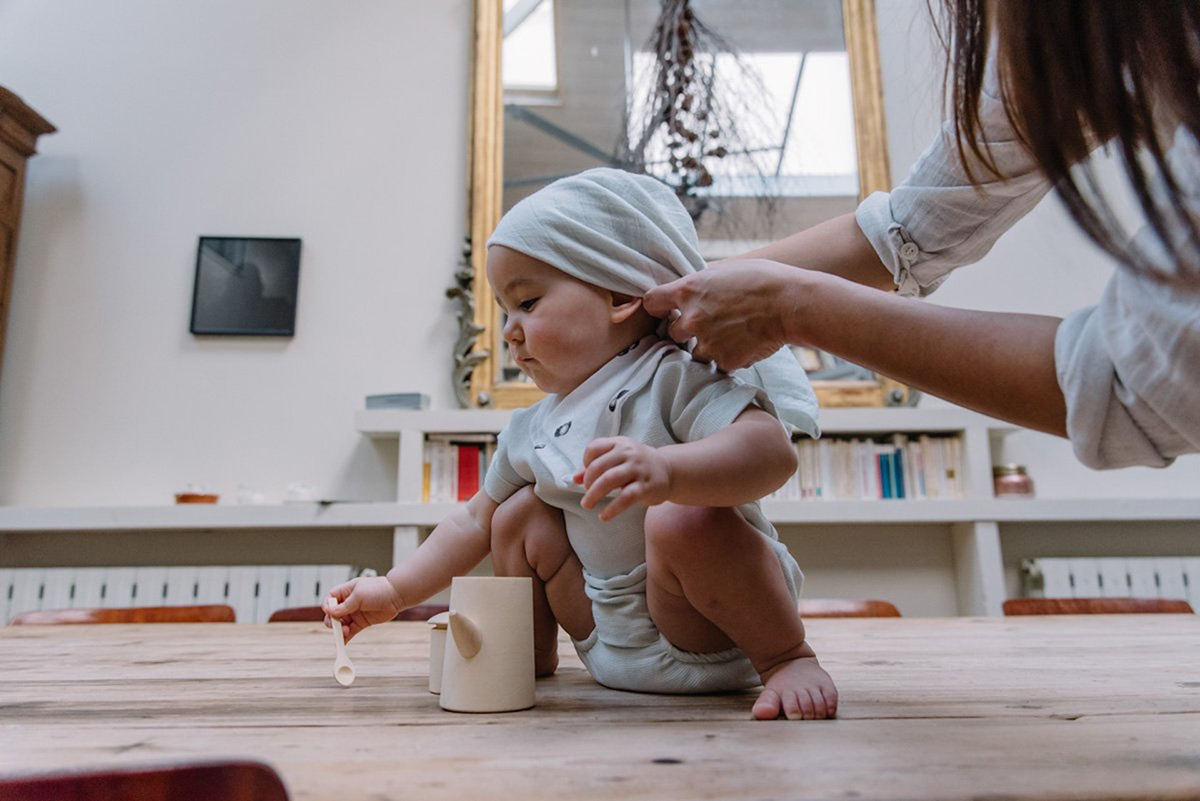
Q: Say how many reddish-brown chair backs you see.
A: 5